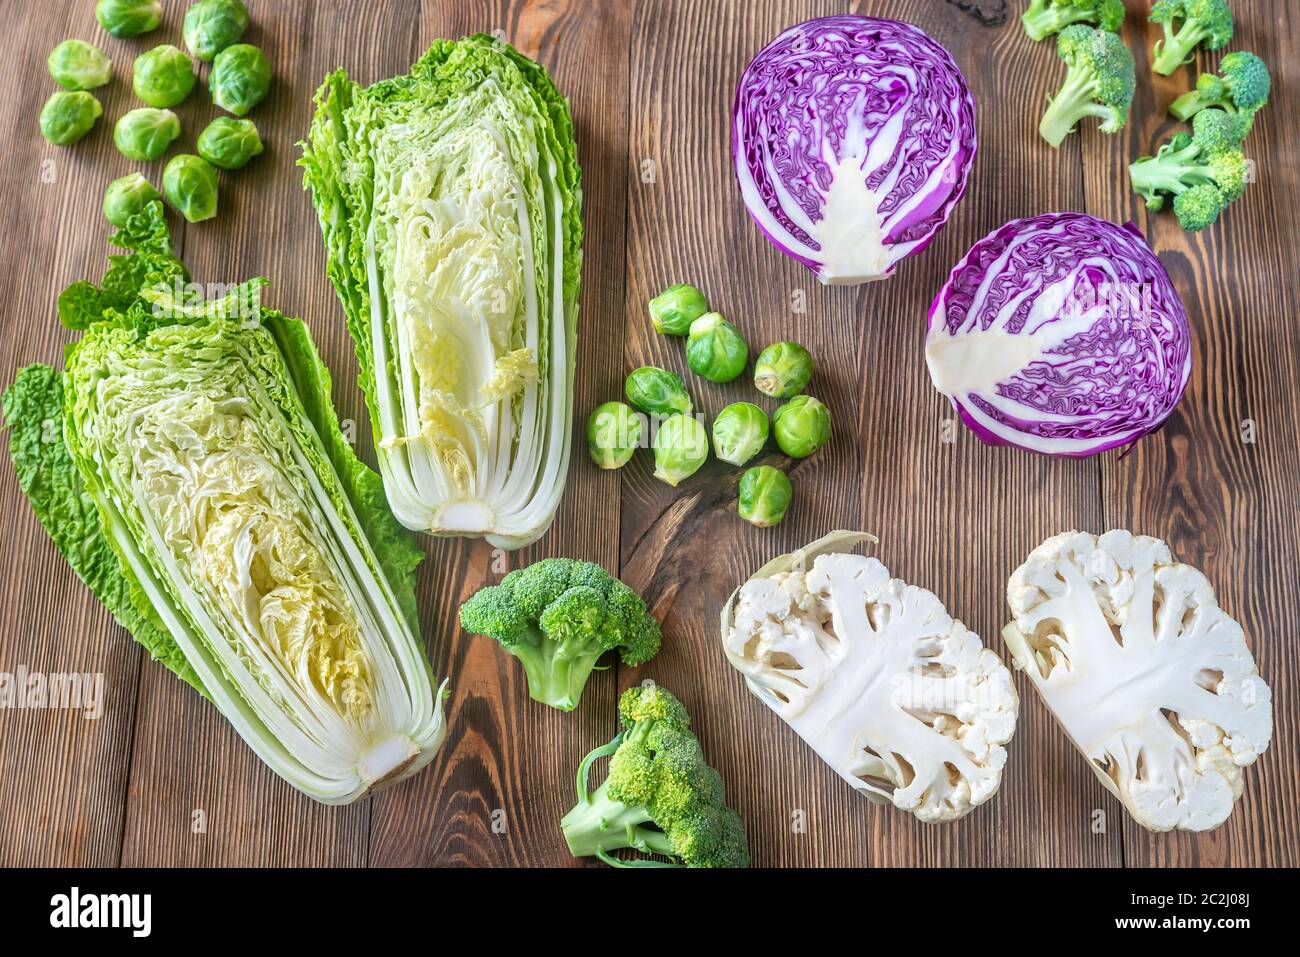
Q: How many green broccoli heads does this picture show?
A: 7